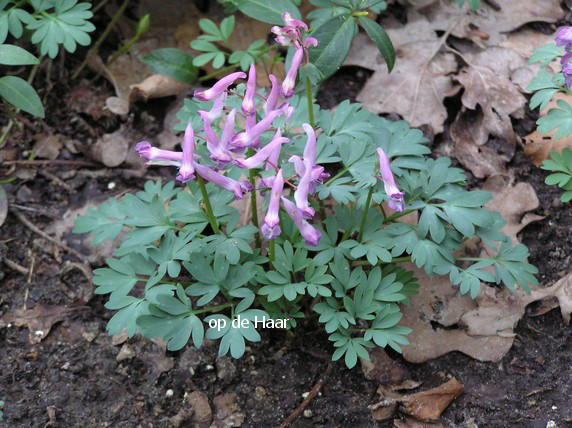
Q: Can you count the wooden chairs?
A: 0